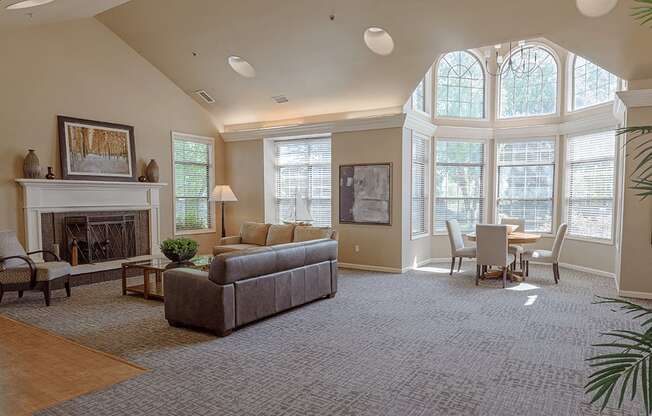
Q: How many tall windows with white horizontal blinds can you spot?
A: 6